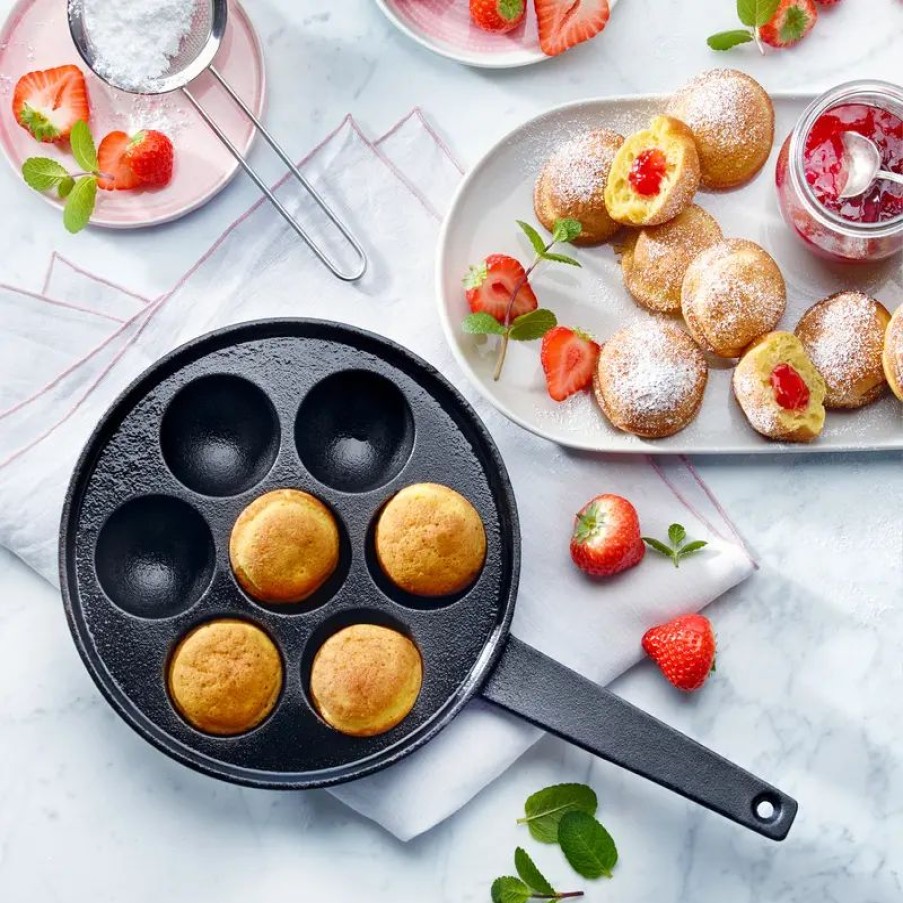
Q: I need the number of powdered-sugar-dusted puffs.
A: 9